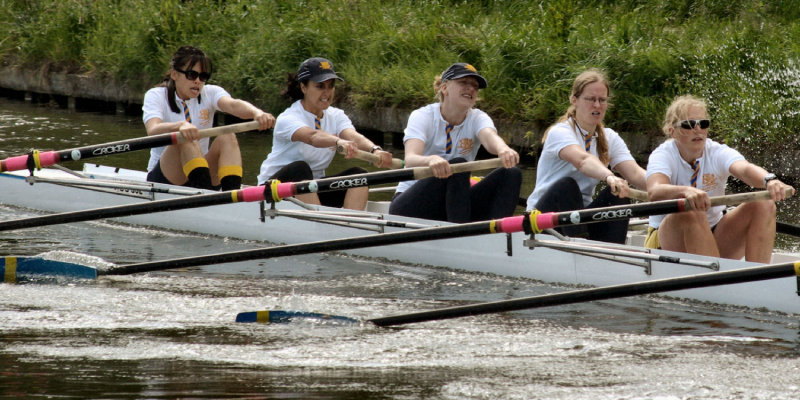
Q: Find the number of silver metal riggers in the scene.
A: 3